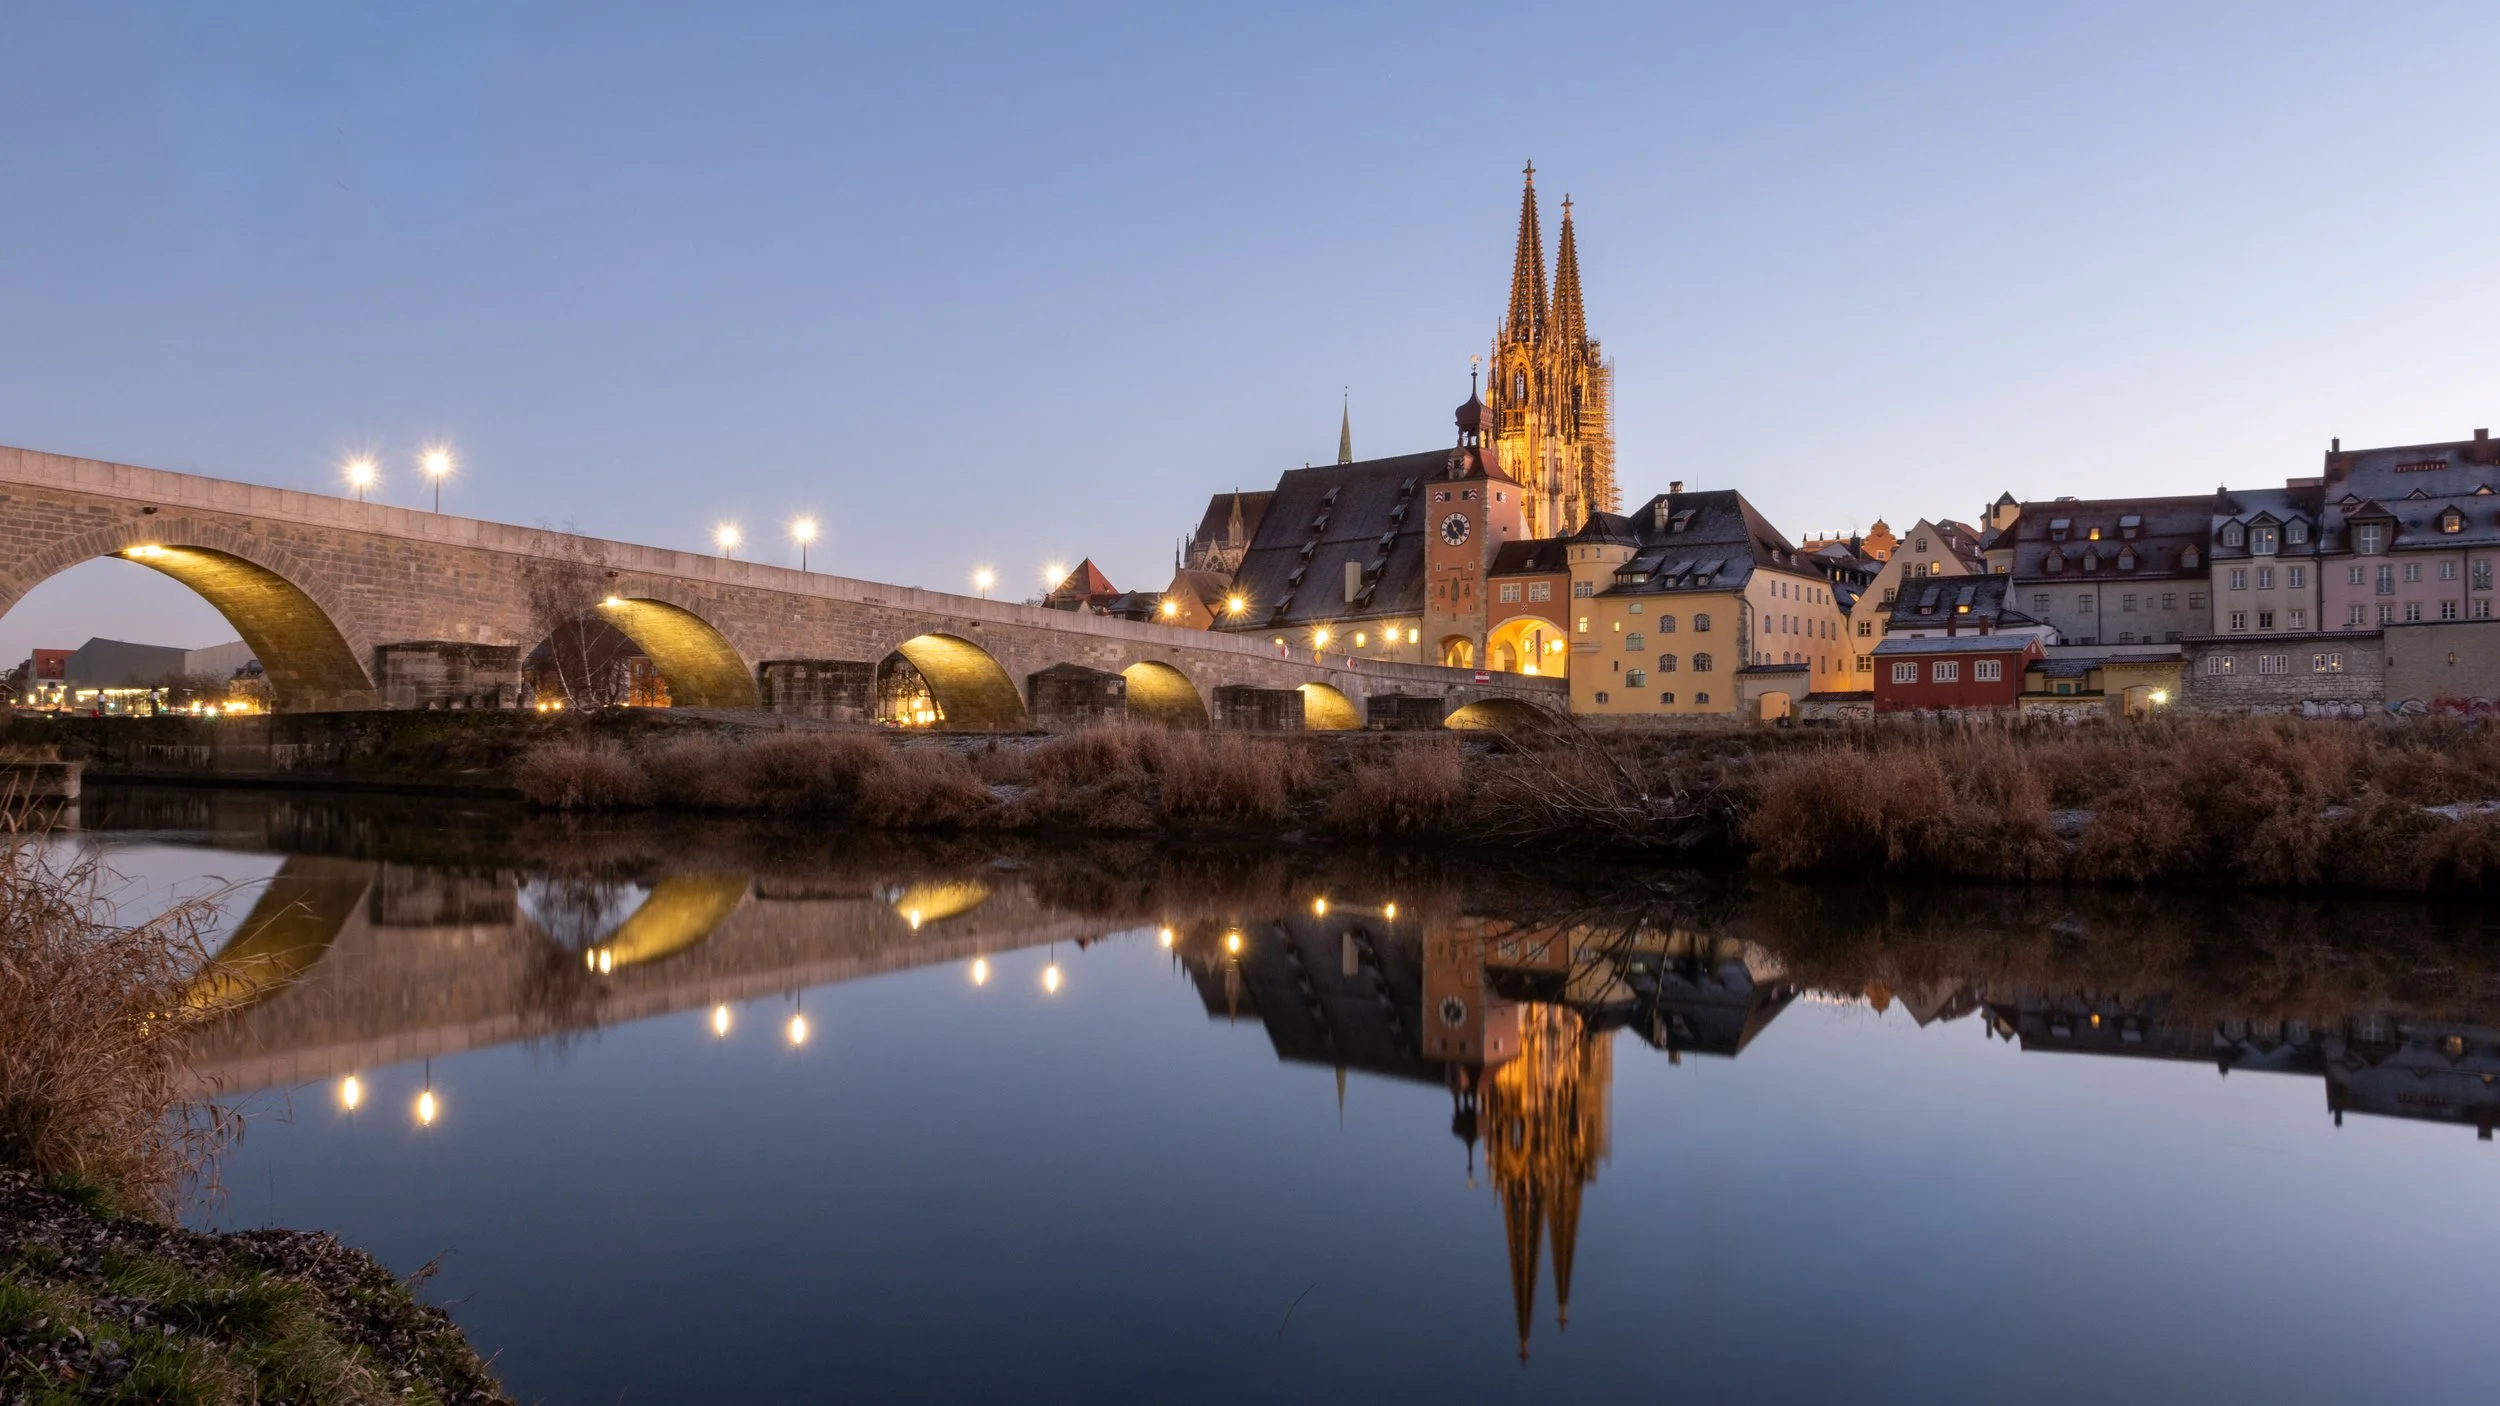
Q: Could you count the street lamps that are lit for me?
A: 10